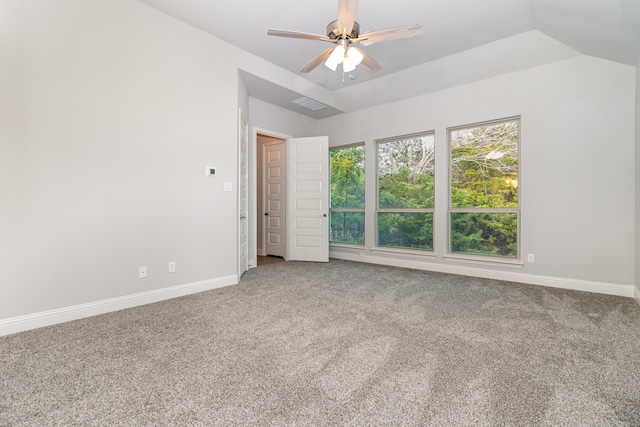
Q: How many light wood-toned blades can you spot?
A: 5